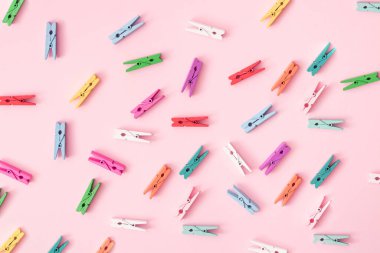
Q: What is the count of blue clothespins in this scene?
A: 5